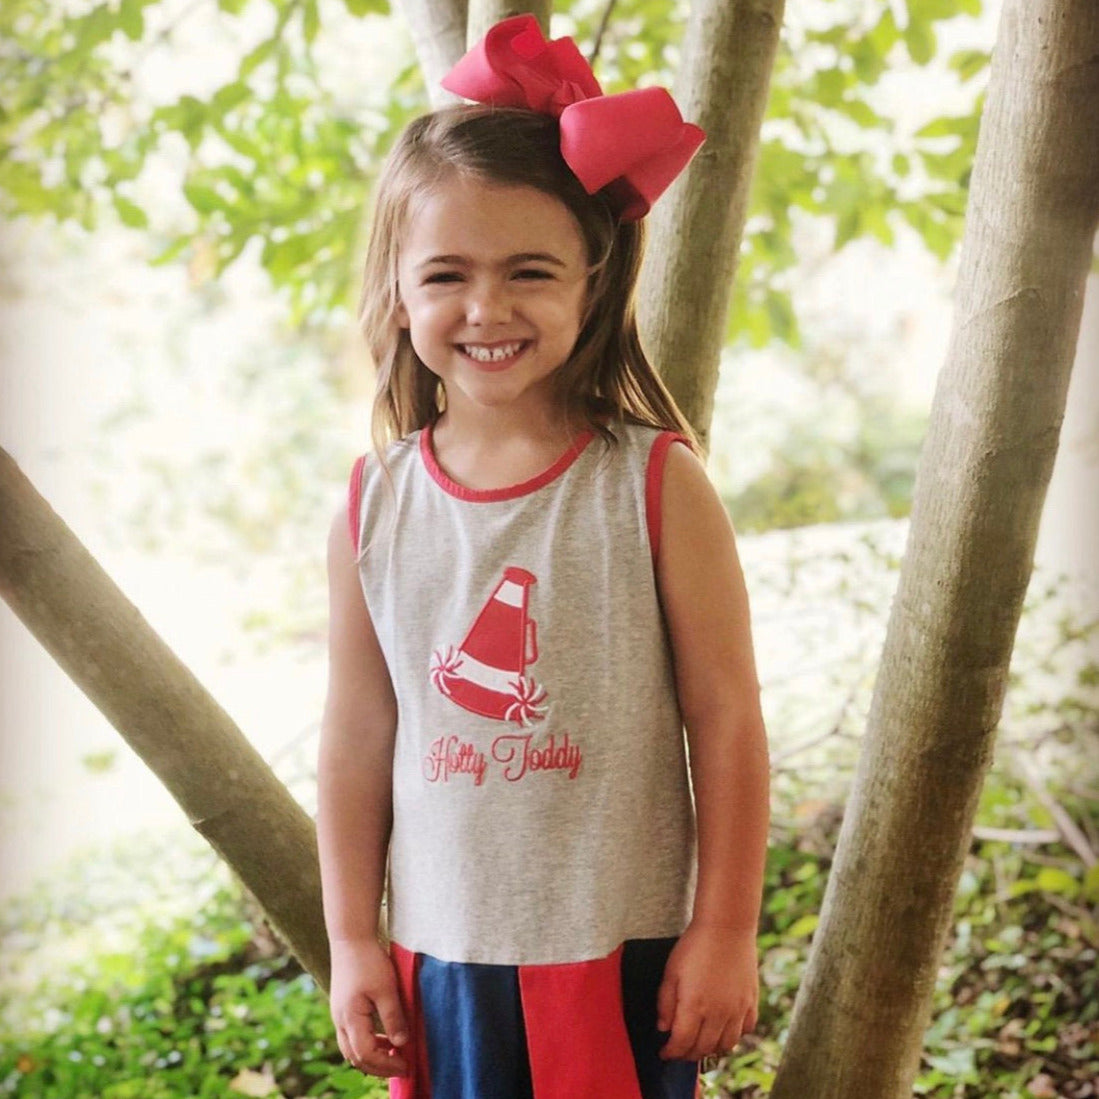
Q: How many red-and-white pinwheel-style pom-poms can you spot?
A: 2